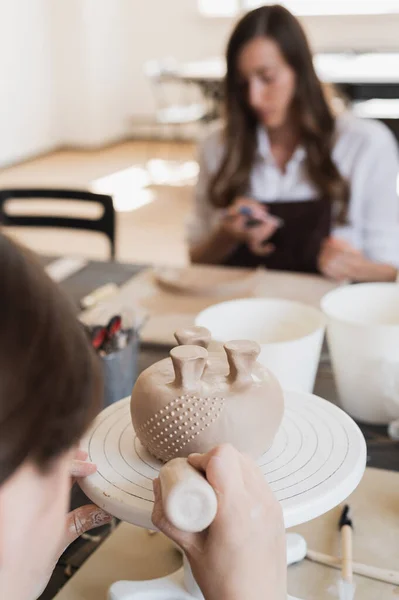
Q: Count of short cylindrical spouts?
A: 3